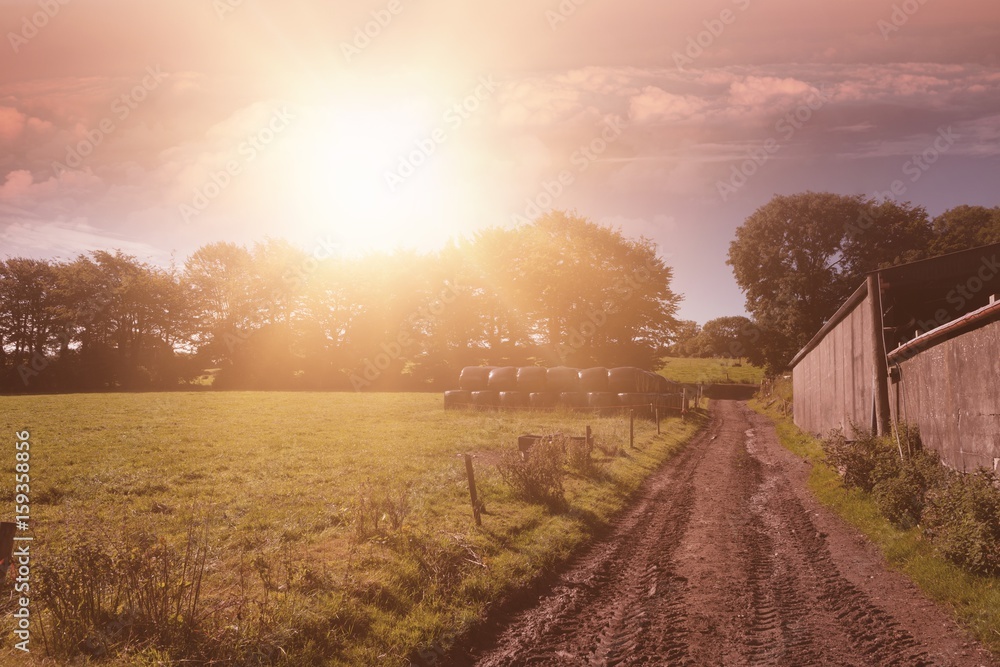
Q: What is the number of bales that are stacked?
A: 13